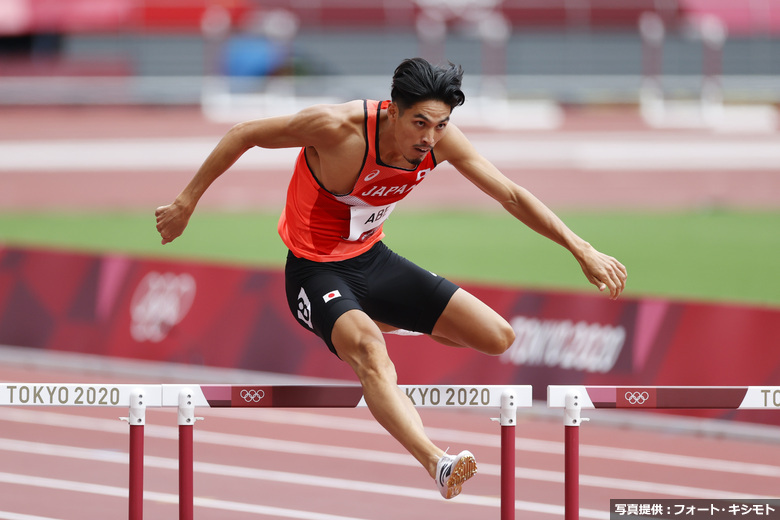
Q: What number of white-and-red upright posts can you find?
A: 4